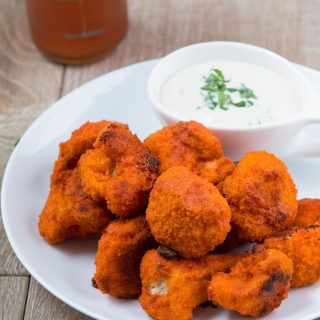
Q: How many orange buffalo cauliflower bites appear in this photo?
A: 10